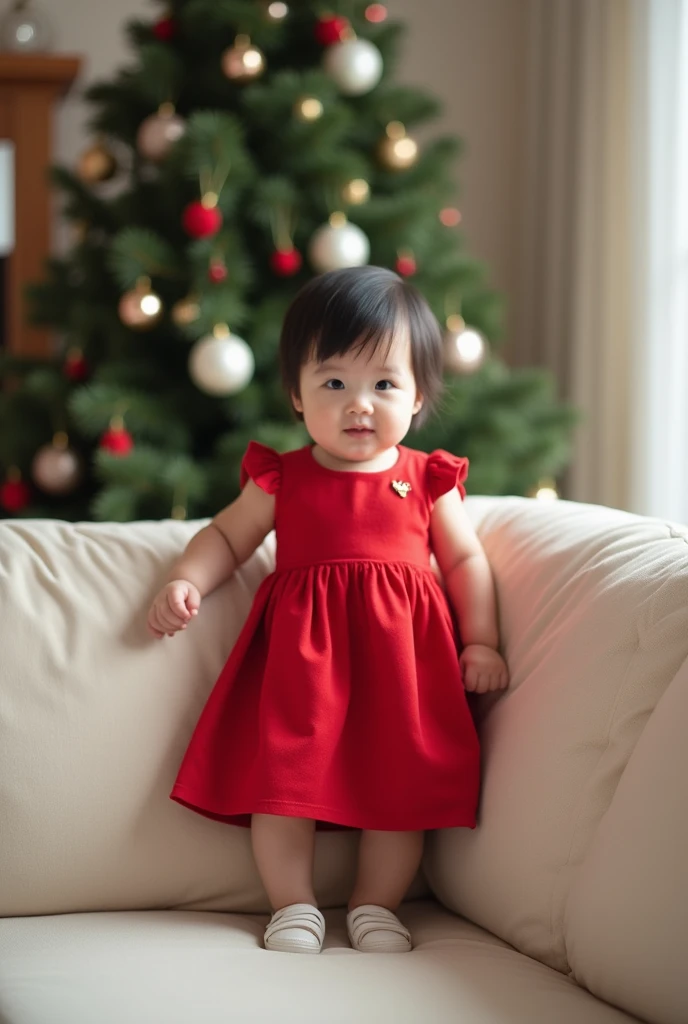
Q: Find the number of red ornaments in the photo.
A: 11